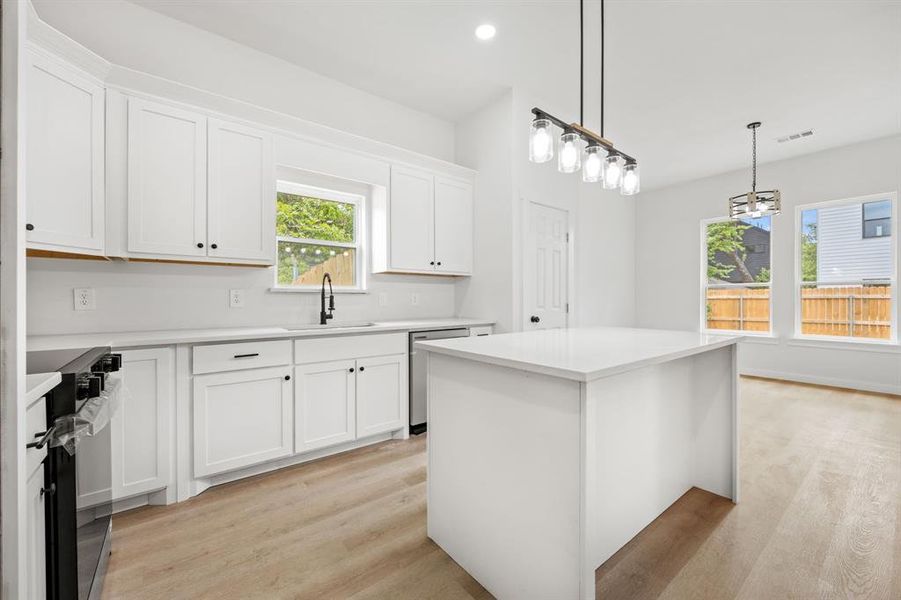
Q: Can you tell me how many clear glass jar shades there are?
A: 5